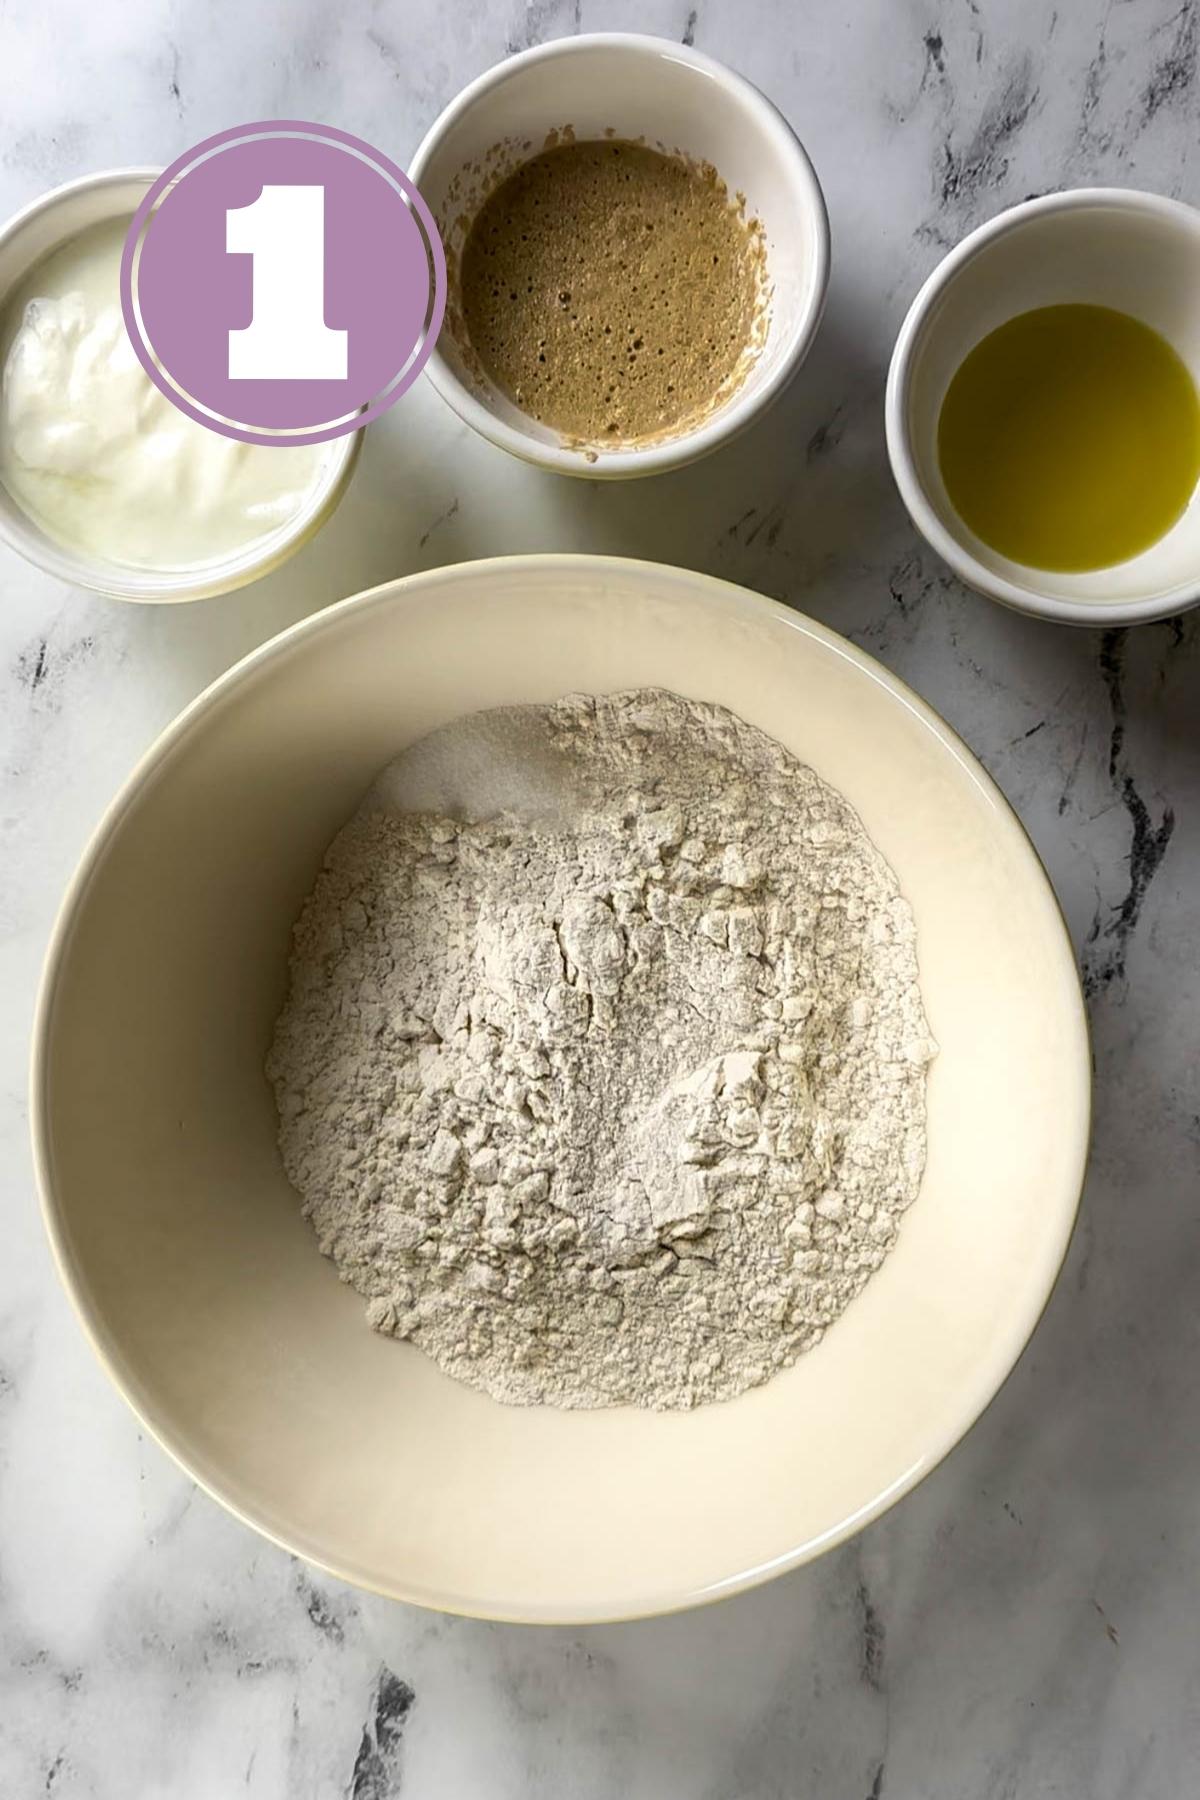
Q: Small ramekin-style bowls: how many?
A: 3